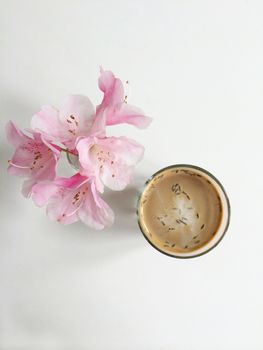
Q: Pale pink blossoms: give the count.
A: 5